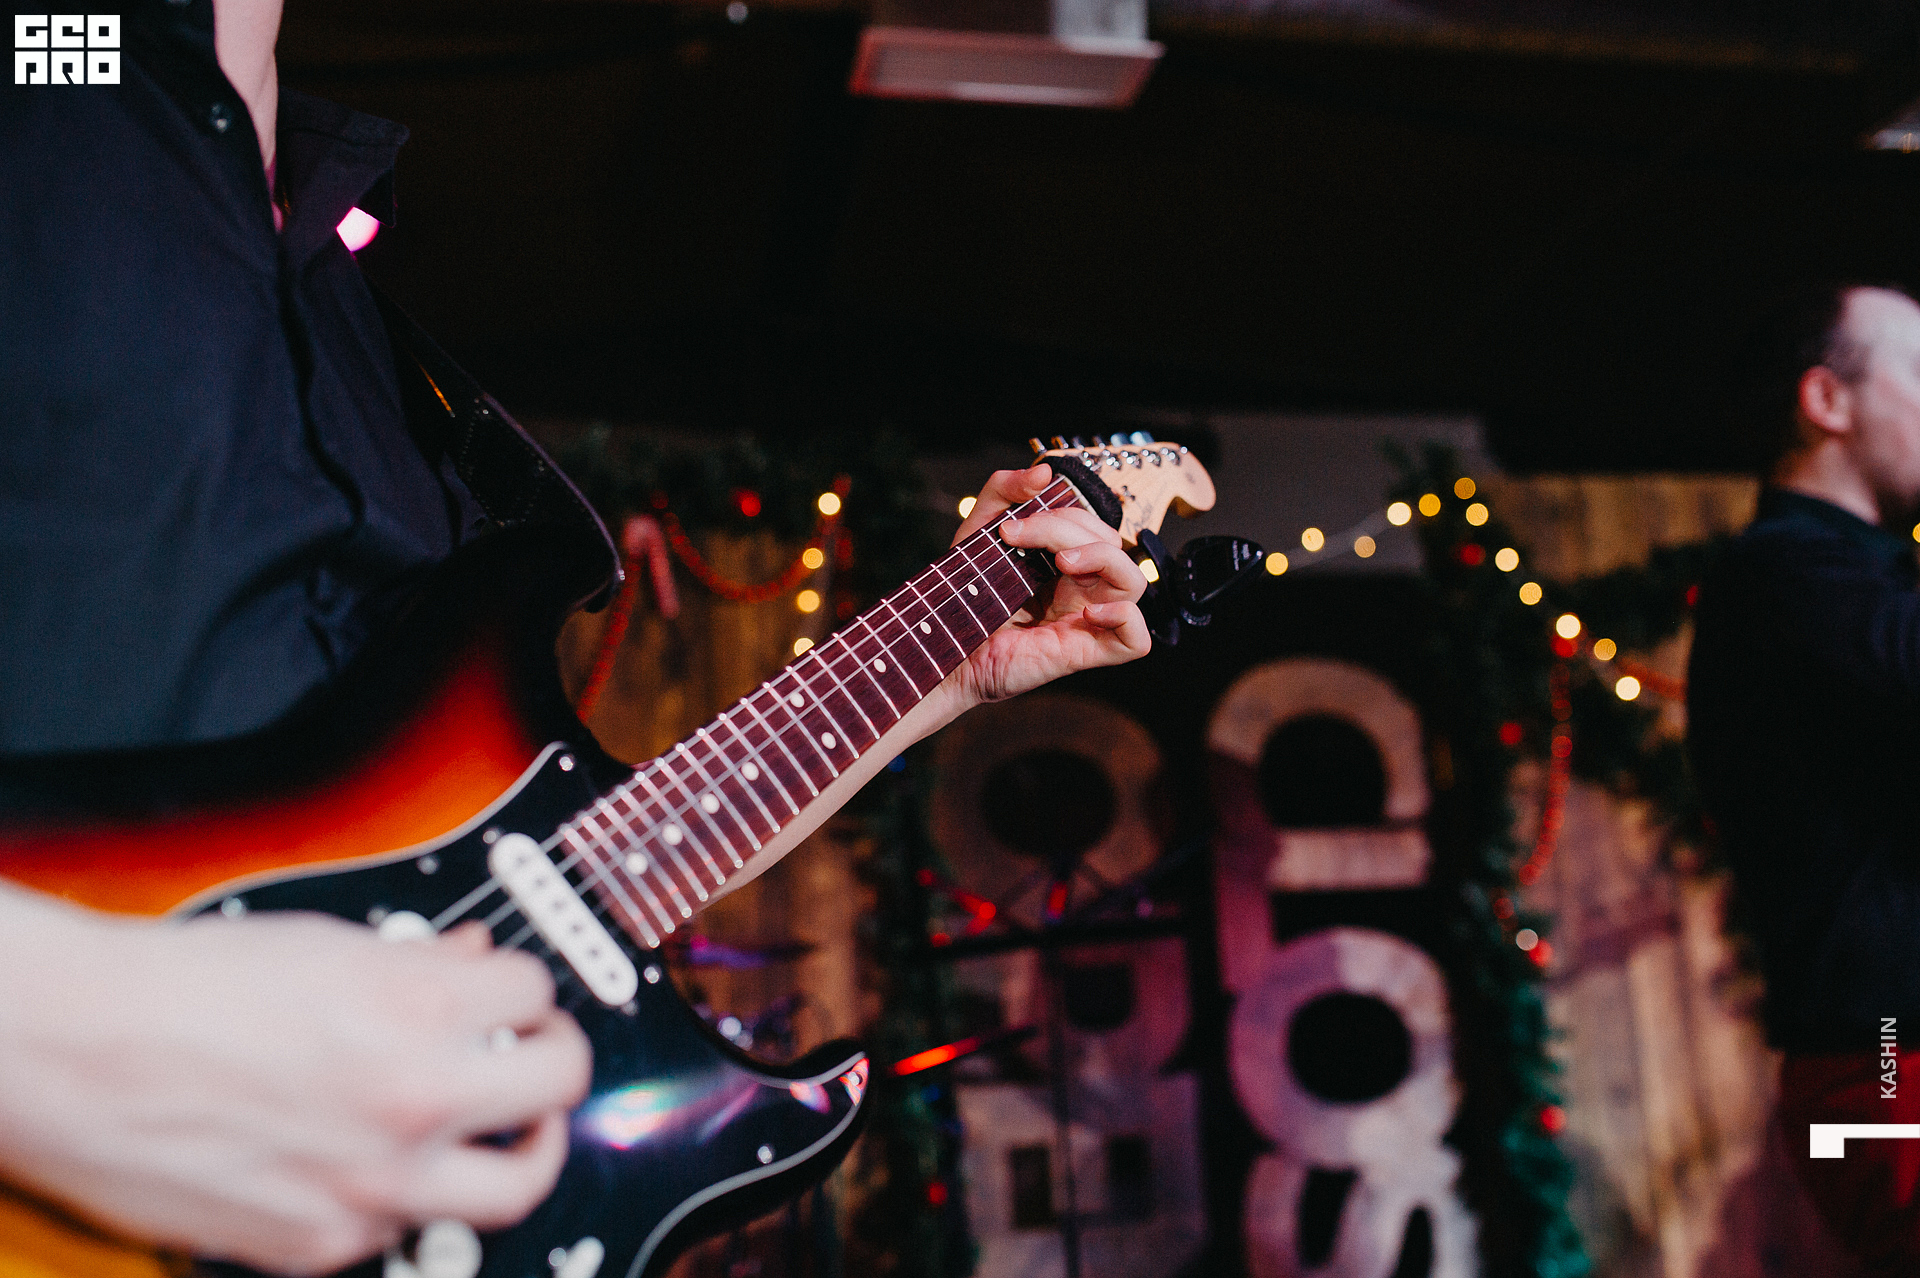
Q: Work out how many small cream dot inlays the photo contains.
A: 10